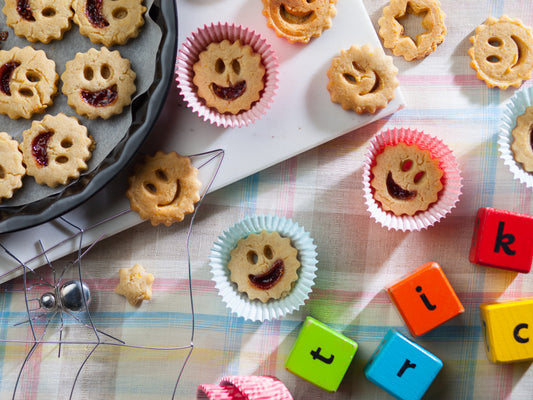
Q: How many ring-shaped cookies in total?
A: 1